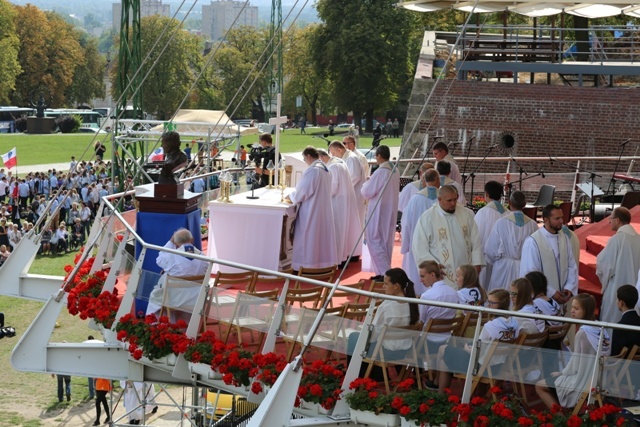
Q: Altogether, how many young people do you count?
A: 8